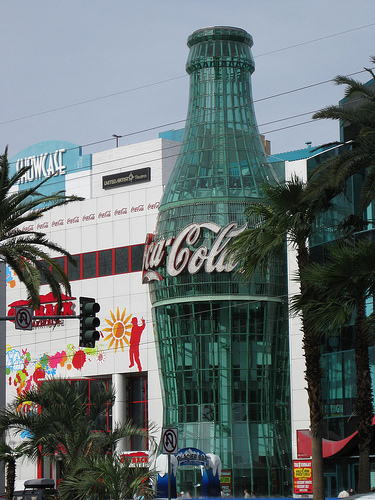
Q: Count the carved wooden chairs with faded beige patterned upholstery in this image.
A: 0